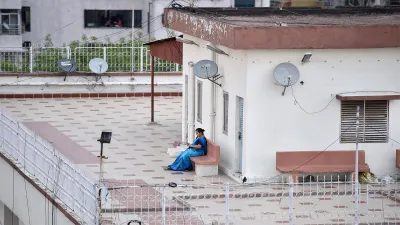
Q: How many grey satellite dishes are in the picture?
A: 4